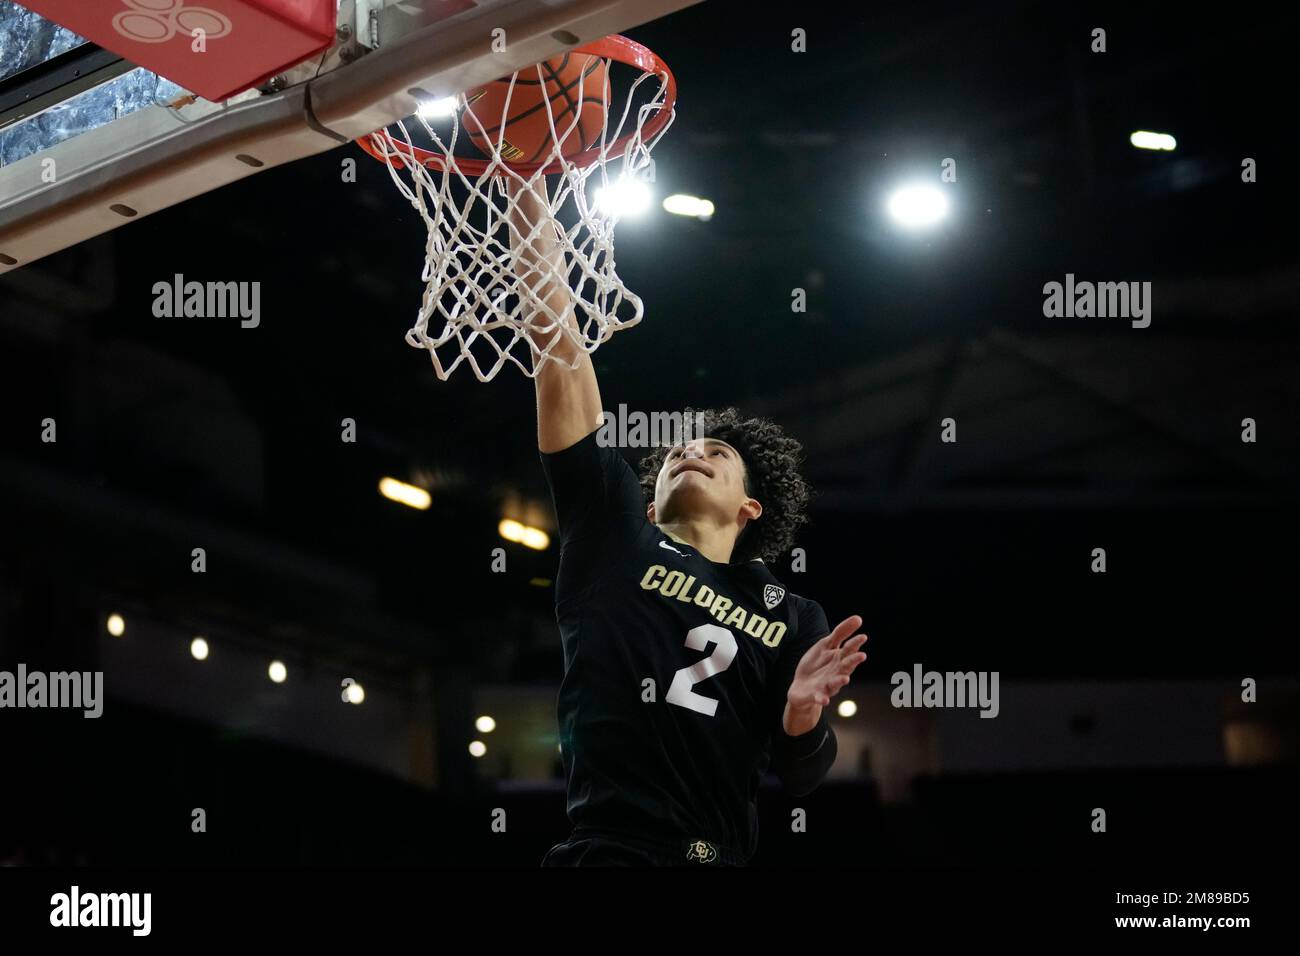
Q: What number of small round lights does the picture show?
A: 7